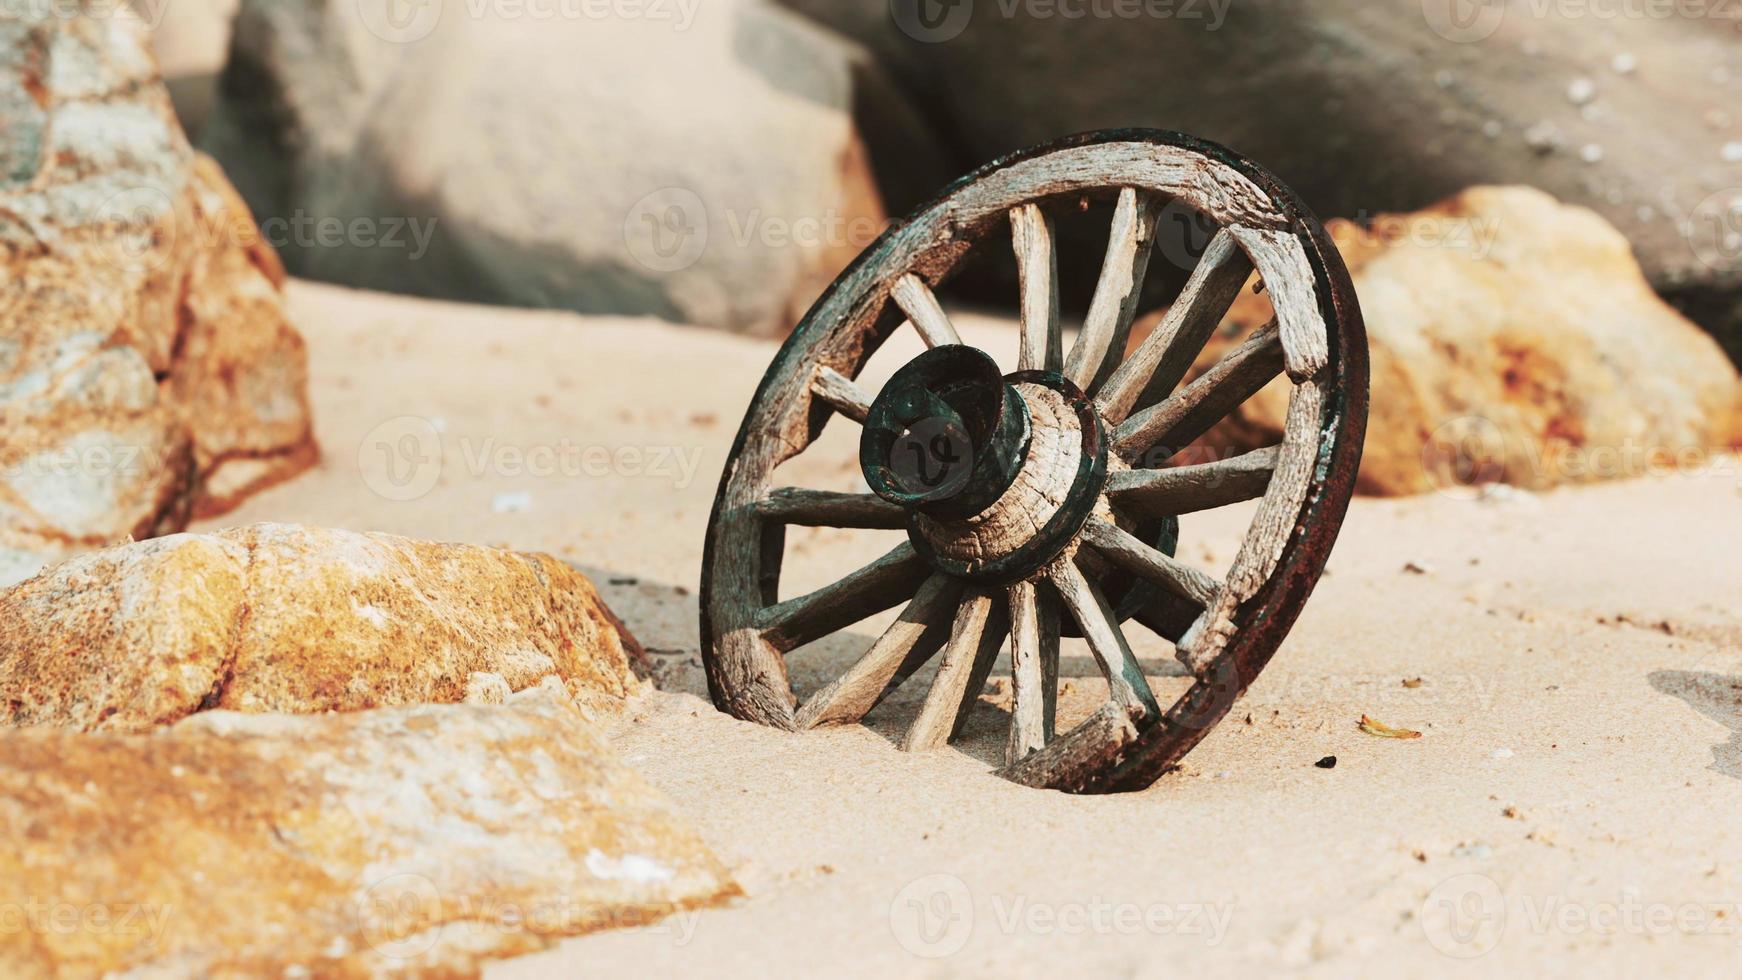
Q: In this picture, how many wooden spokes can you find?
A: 14